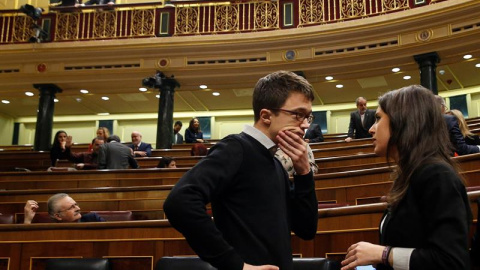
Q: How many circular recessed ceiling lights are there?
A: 15